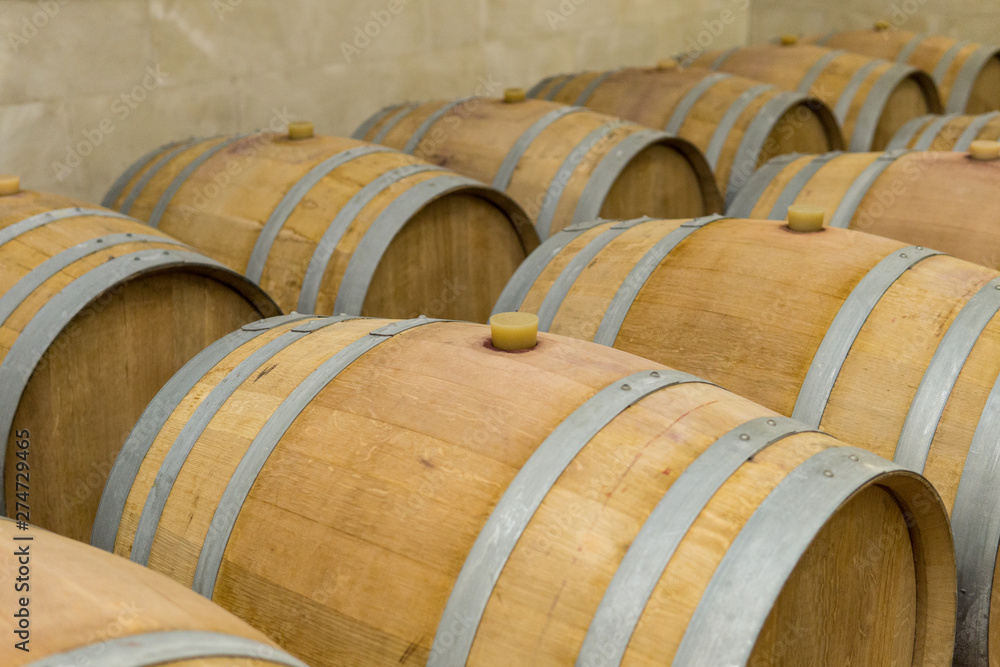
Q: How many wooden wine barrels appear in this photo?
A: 11